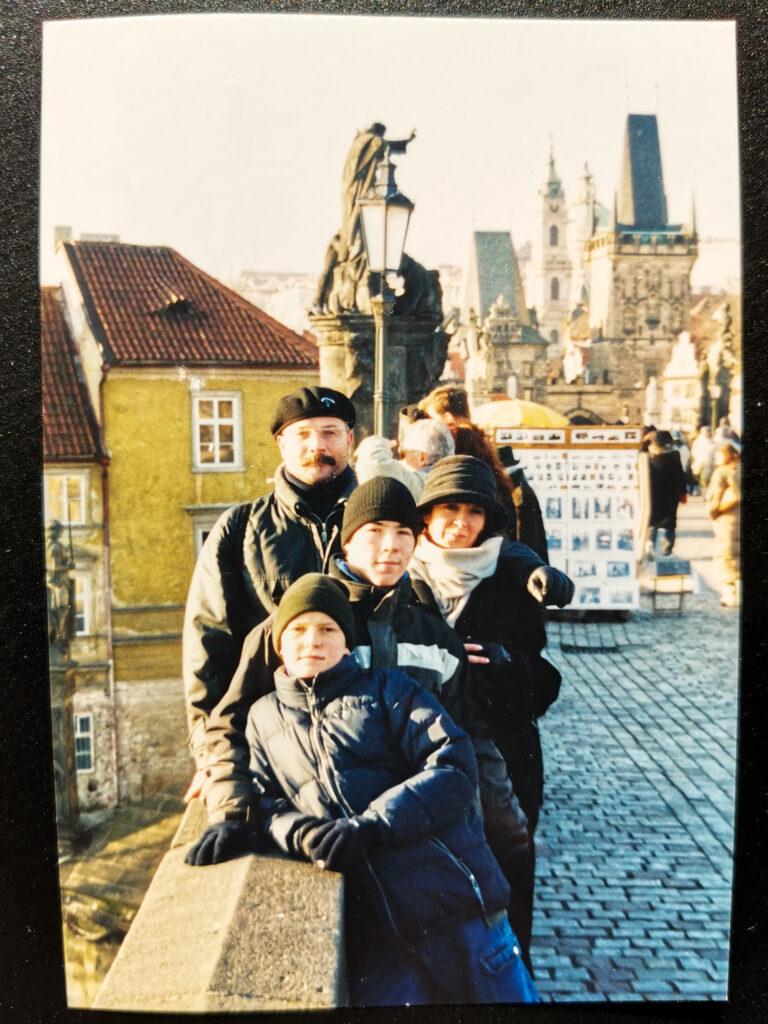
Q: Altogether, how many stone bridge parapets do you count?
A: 1